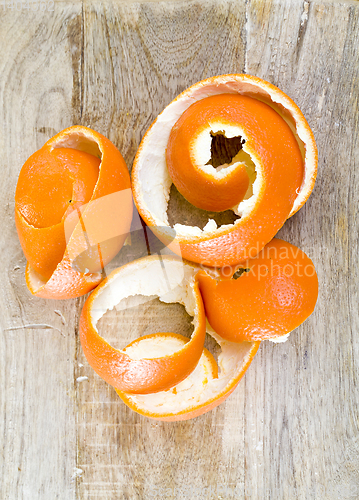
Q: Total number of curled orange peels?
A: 3